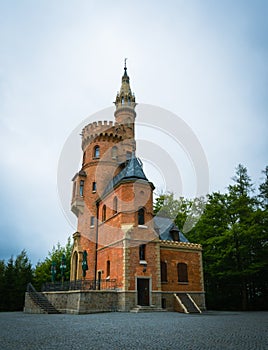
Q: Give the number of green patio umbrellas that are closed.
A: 3